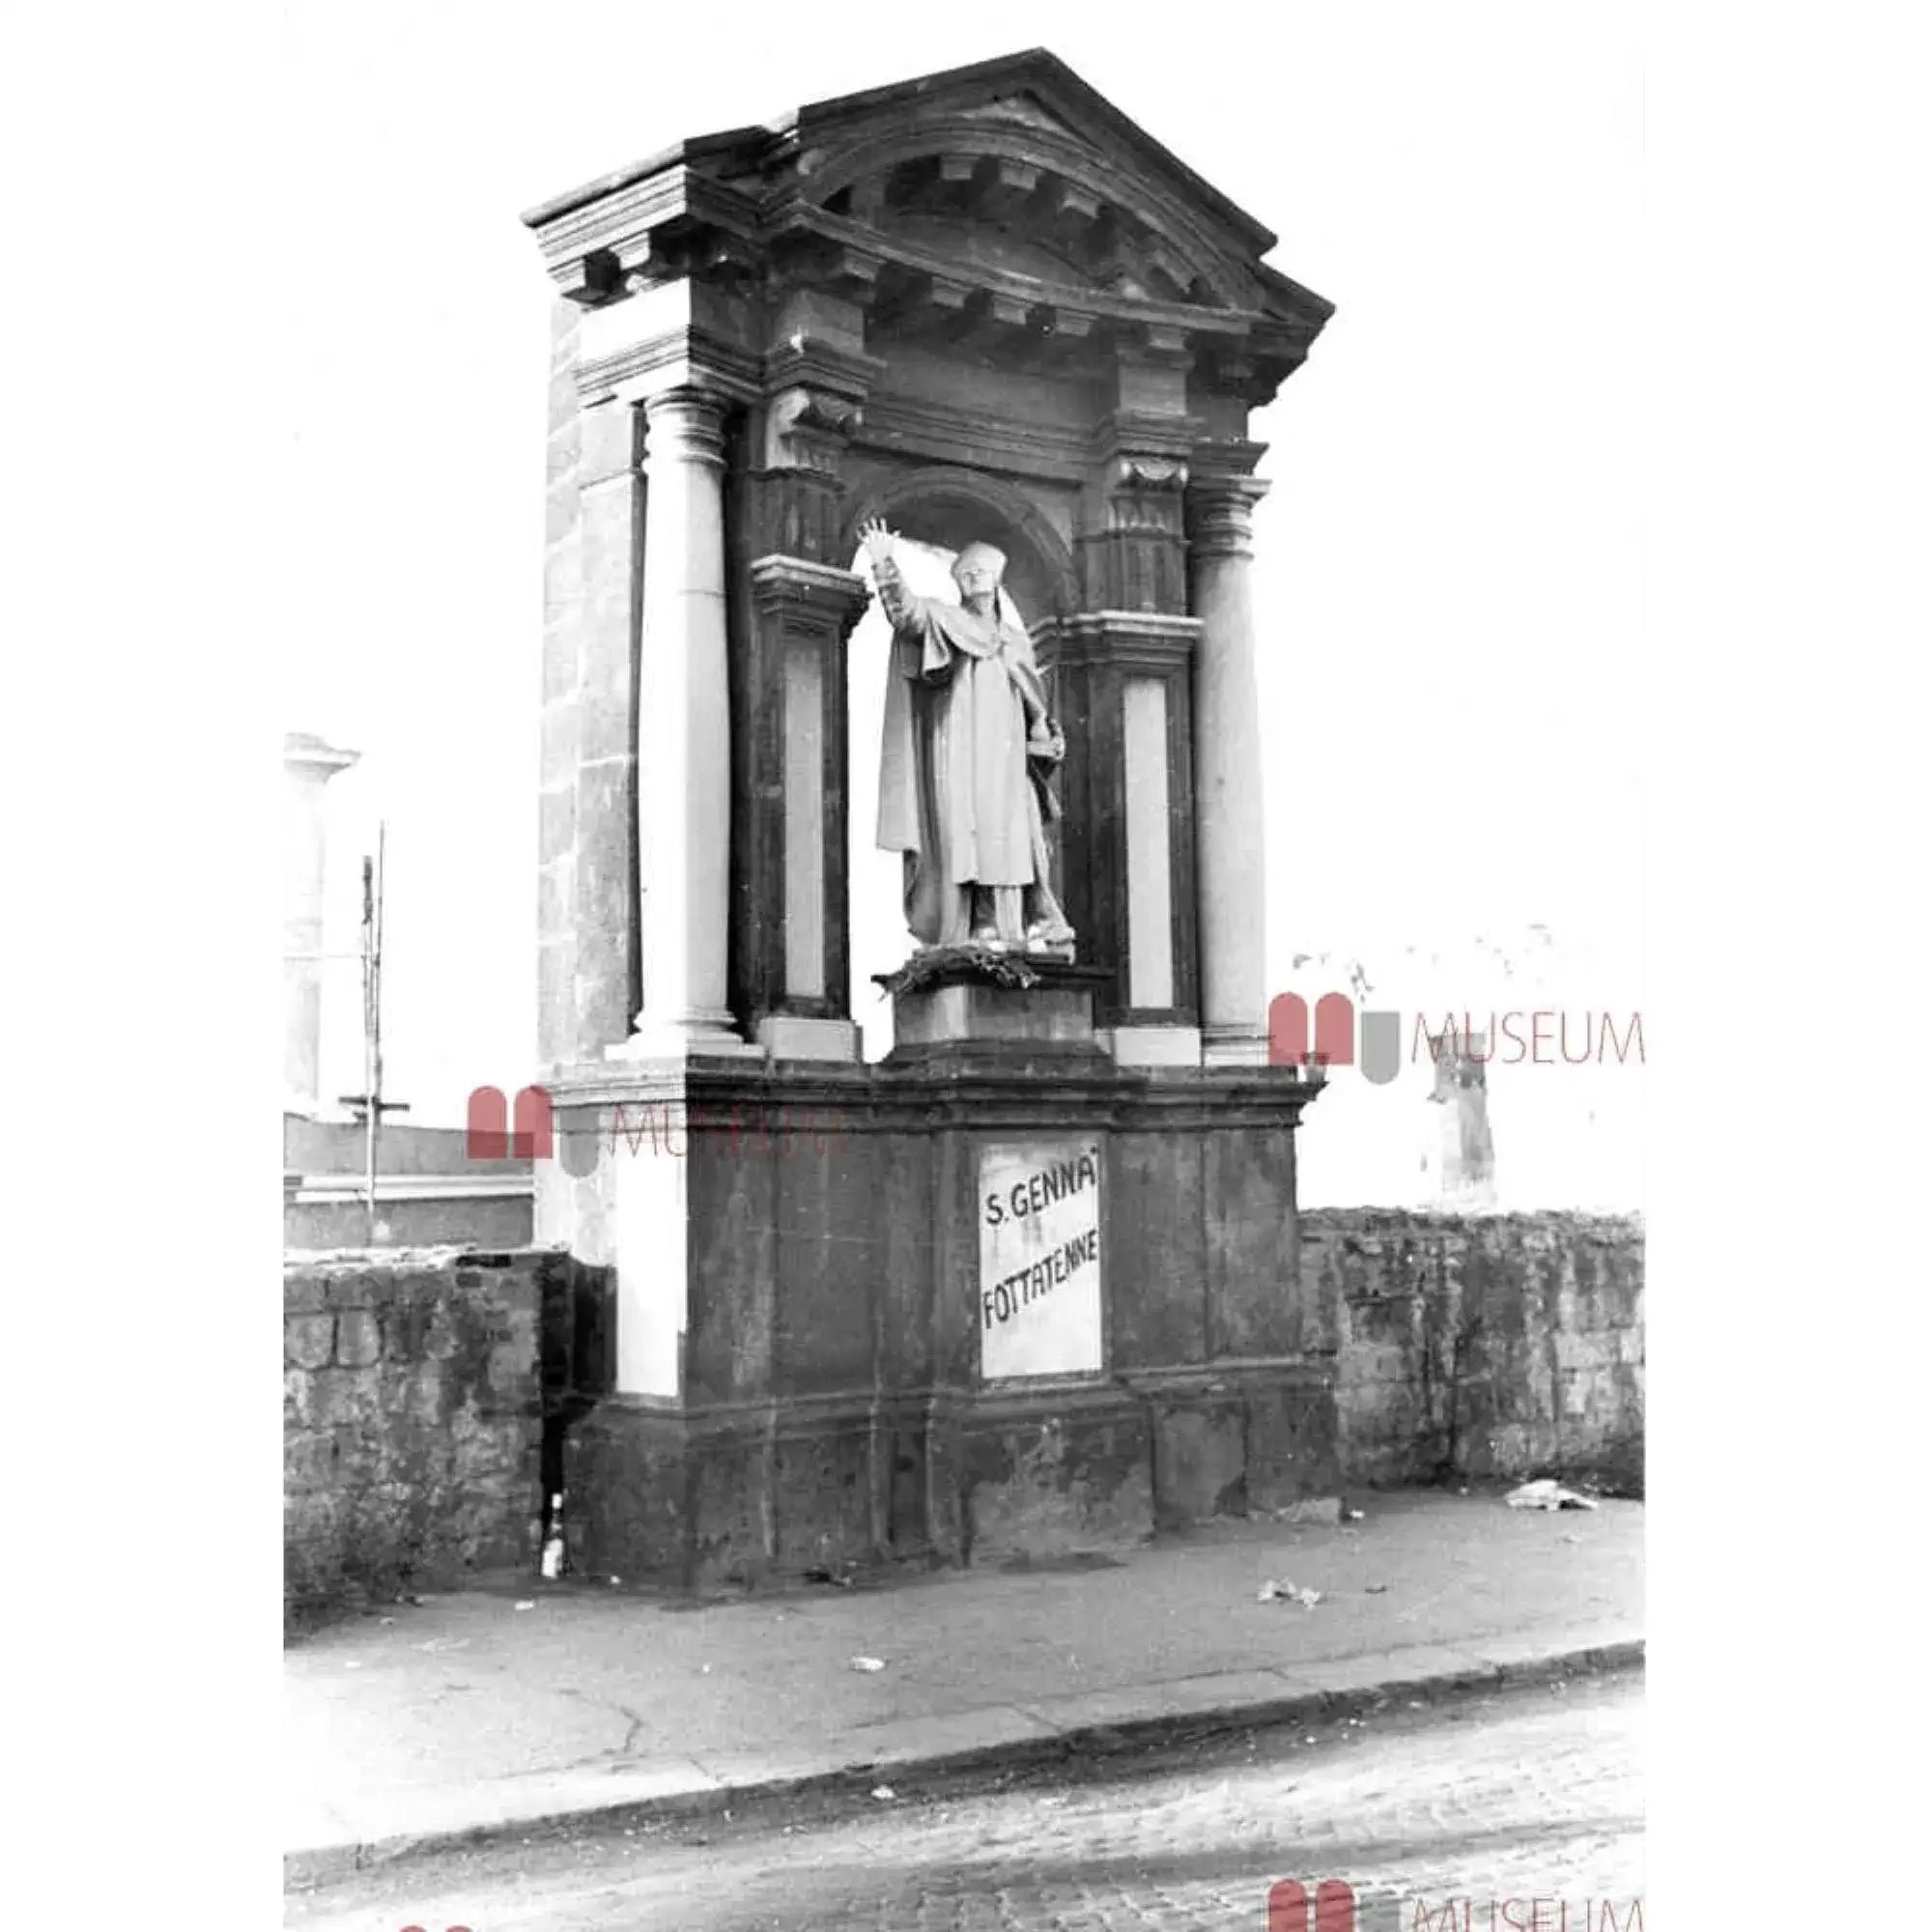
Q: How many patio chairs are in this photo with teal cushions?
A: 0